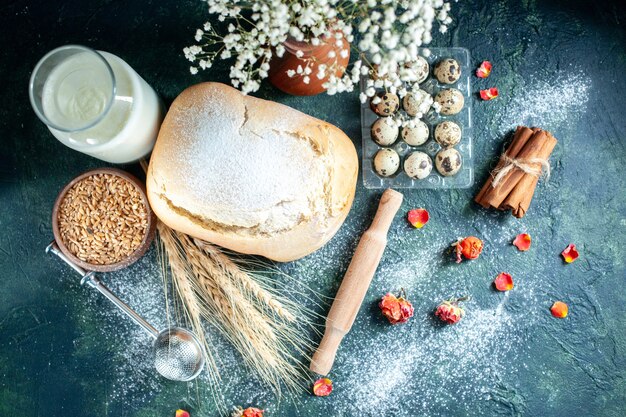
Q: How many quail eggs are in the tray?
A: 12